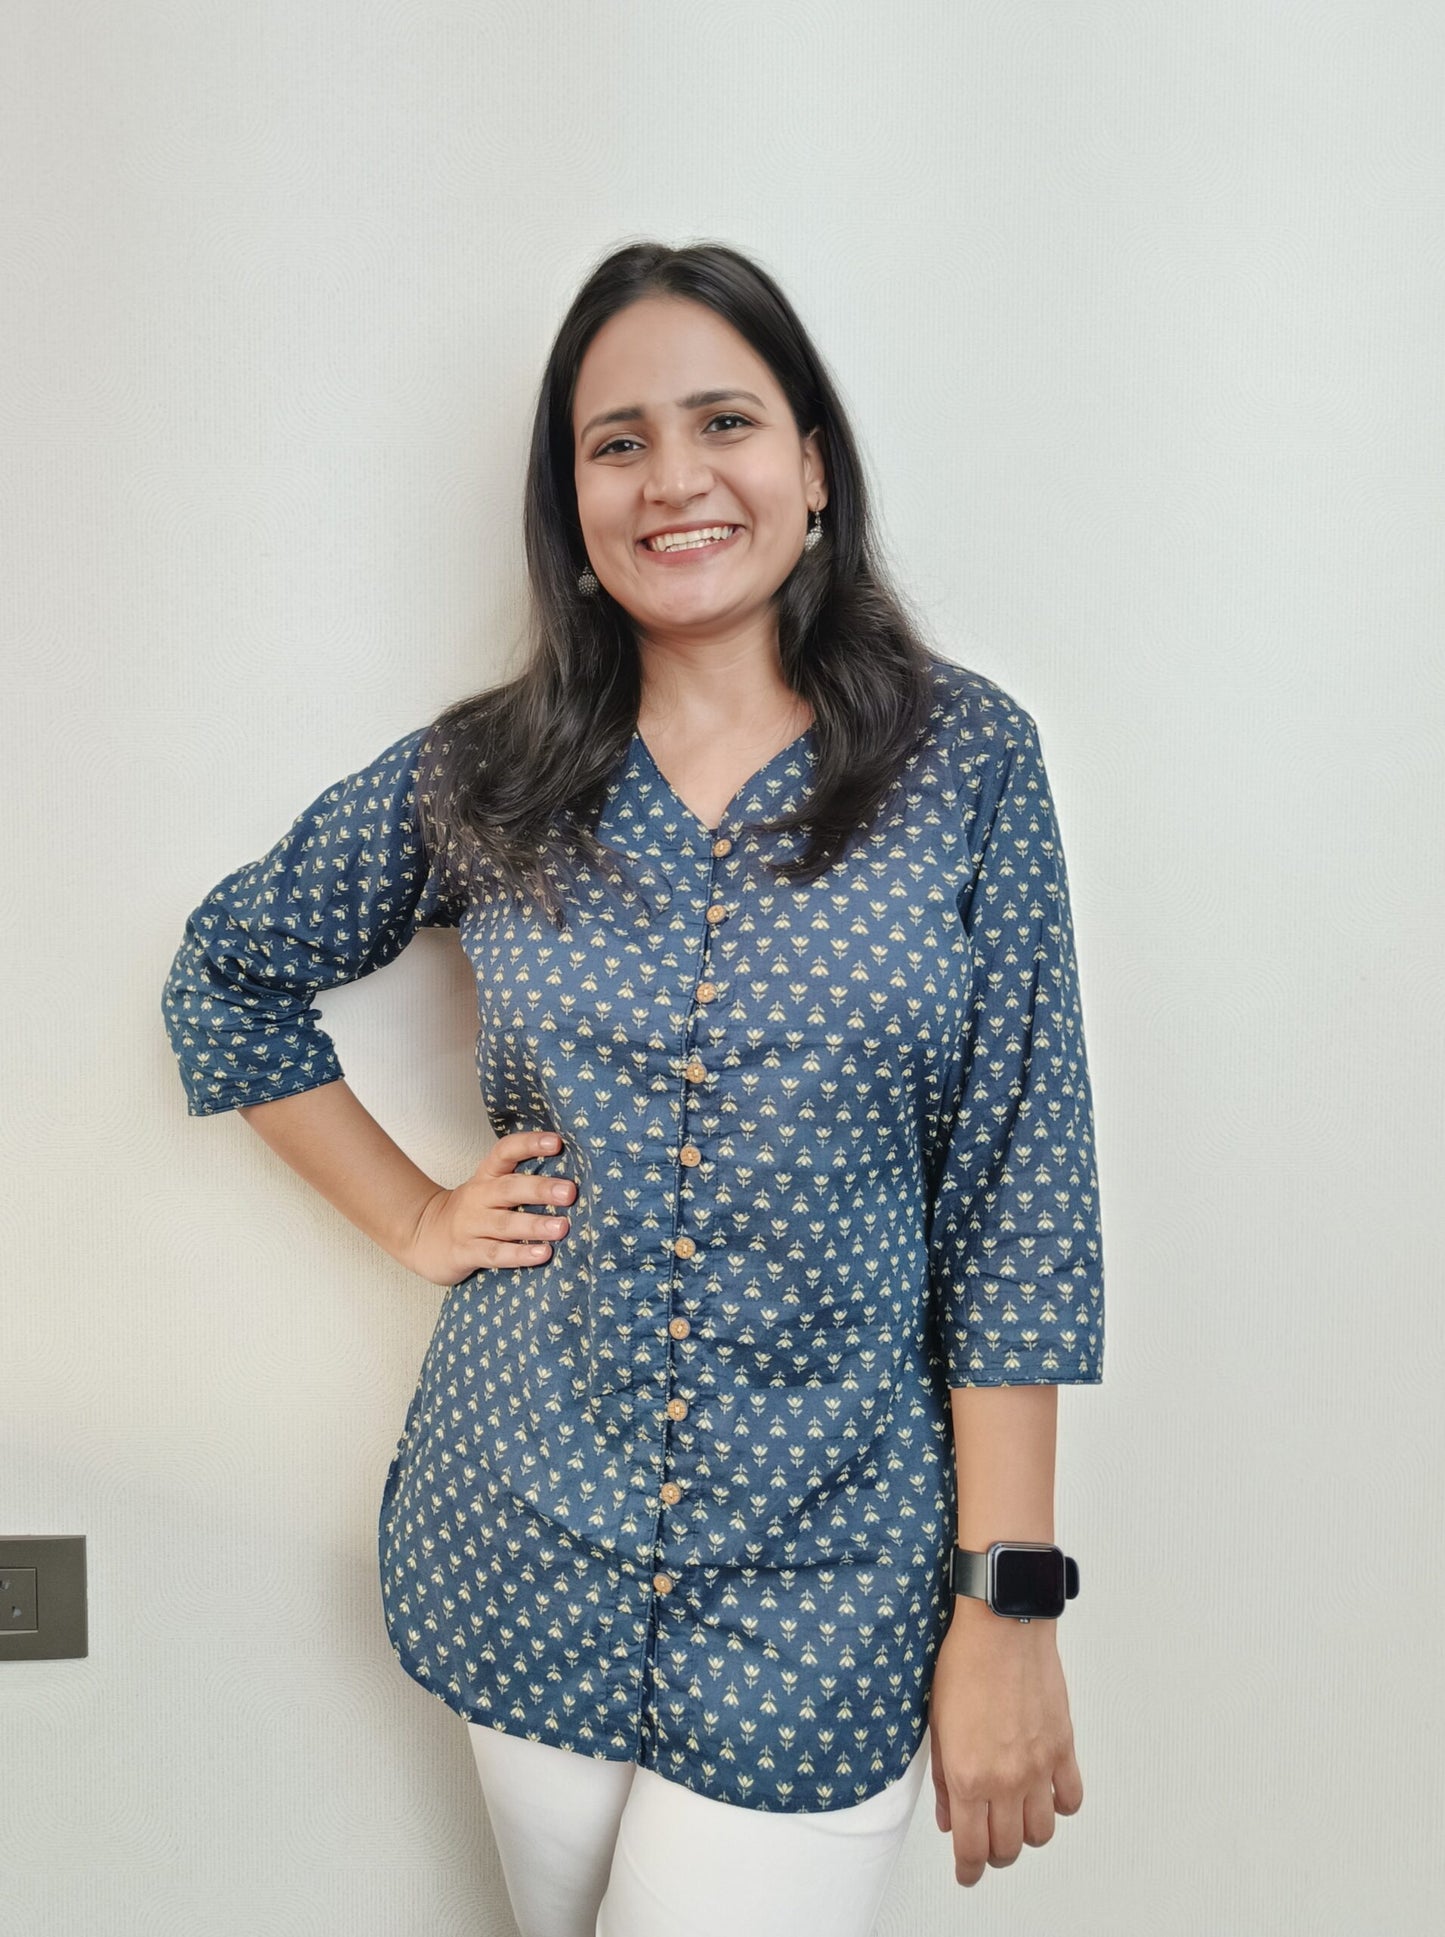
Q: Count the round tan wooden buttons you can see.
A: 10